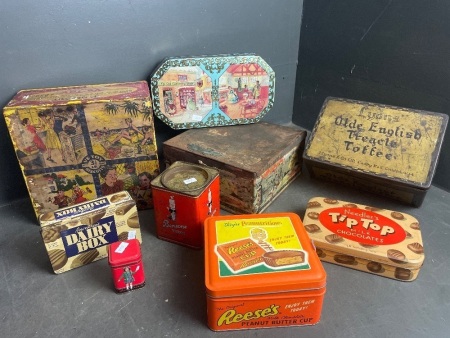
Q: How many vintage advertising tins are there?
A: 9